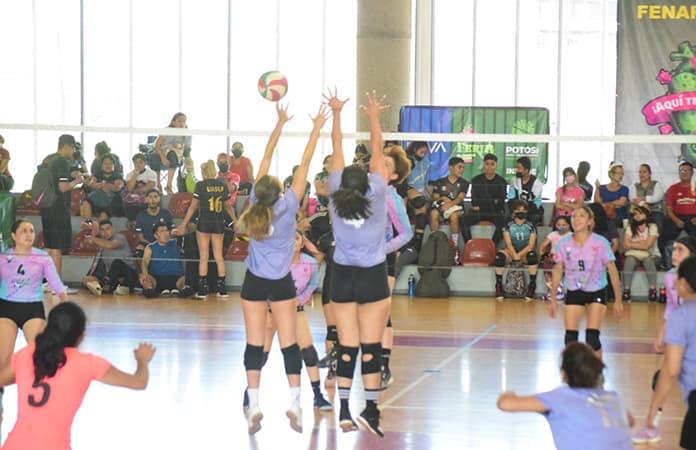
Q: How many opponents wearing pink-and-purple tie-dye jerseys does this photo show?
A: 5